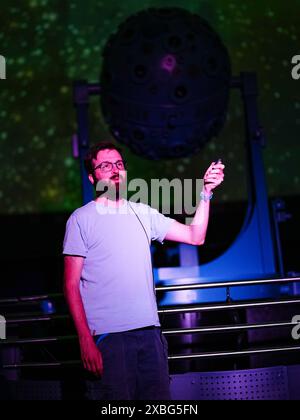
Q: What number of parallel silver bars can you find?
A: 4